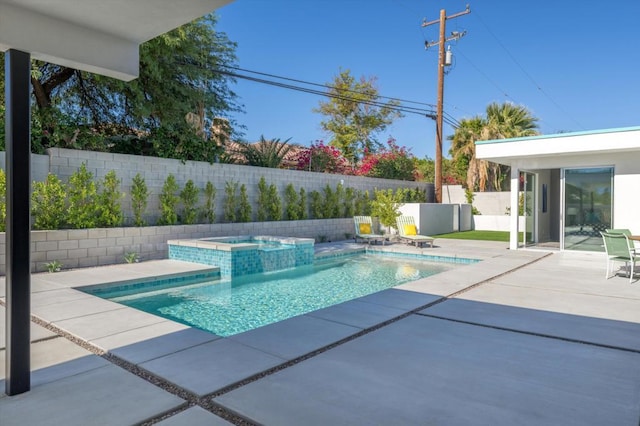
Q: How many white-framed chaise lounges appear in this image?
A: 2